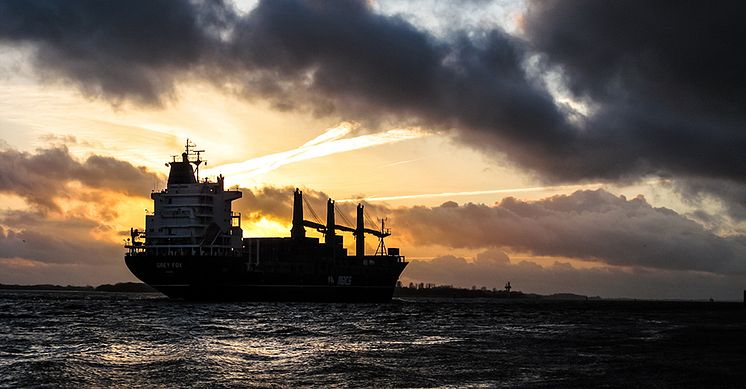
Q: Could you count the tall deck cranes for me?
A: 3